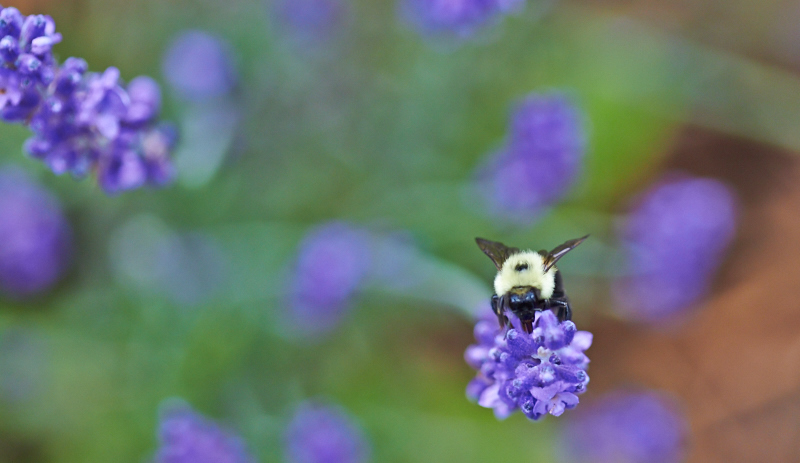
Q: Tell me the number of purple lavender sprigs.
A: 12